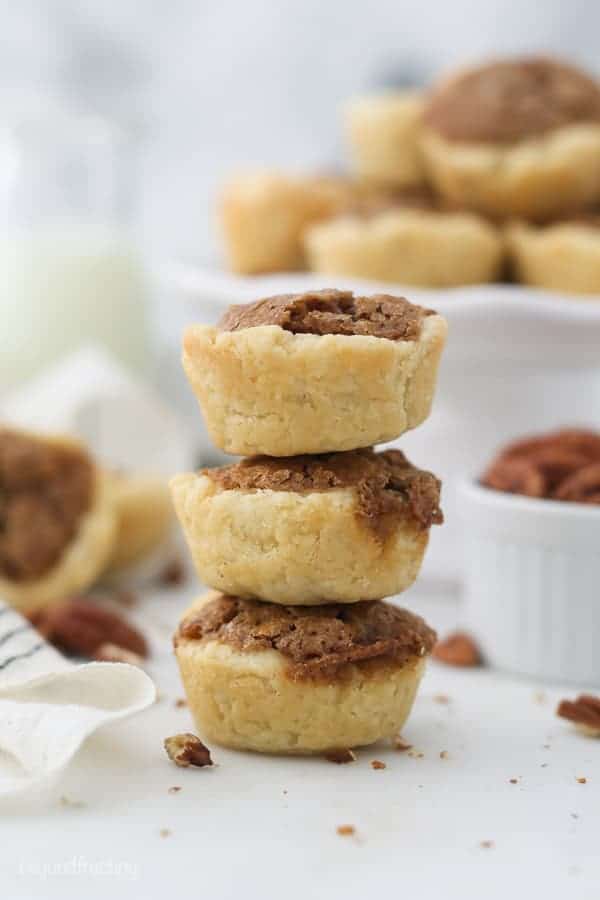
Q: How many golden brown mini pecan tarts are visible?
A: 10